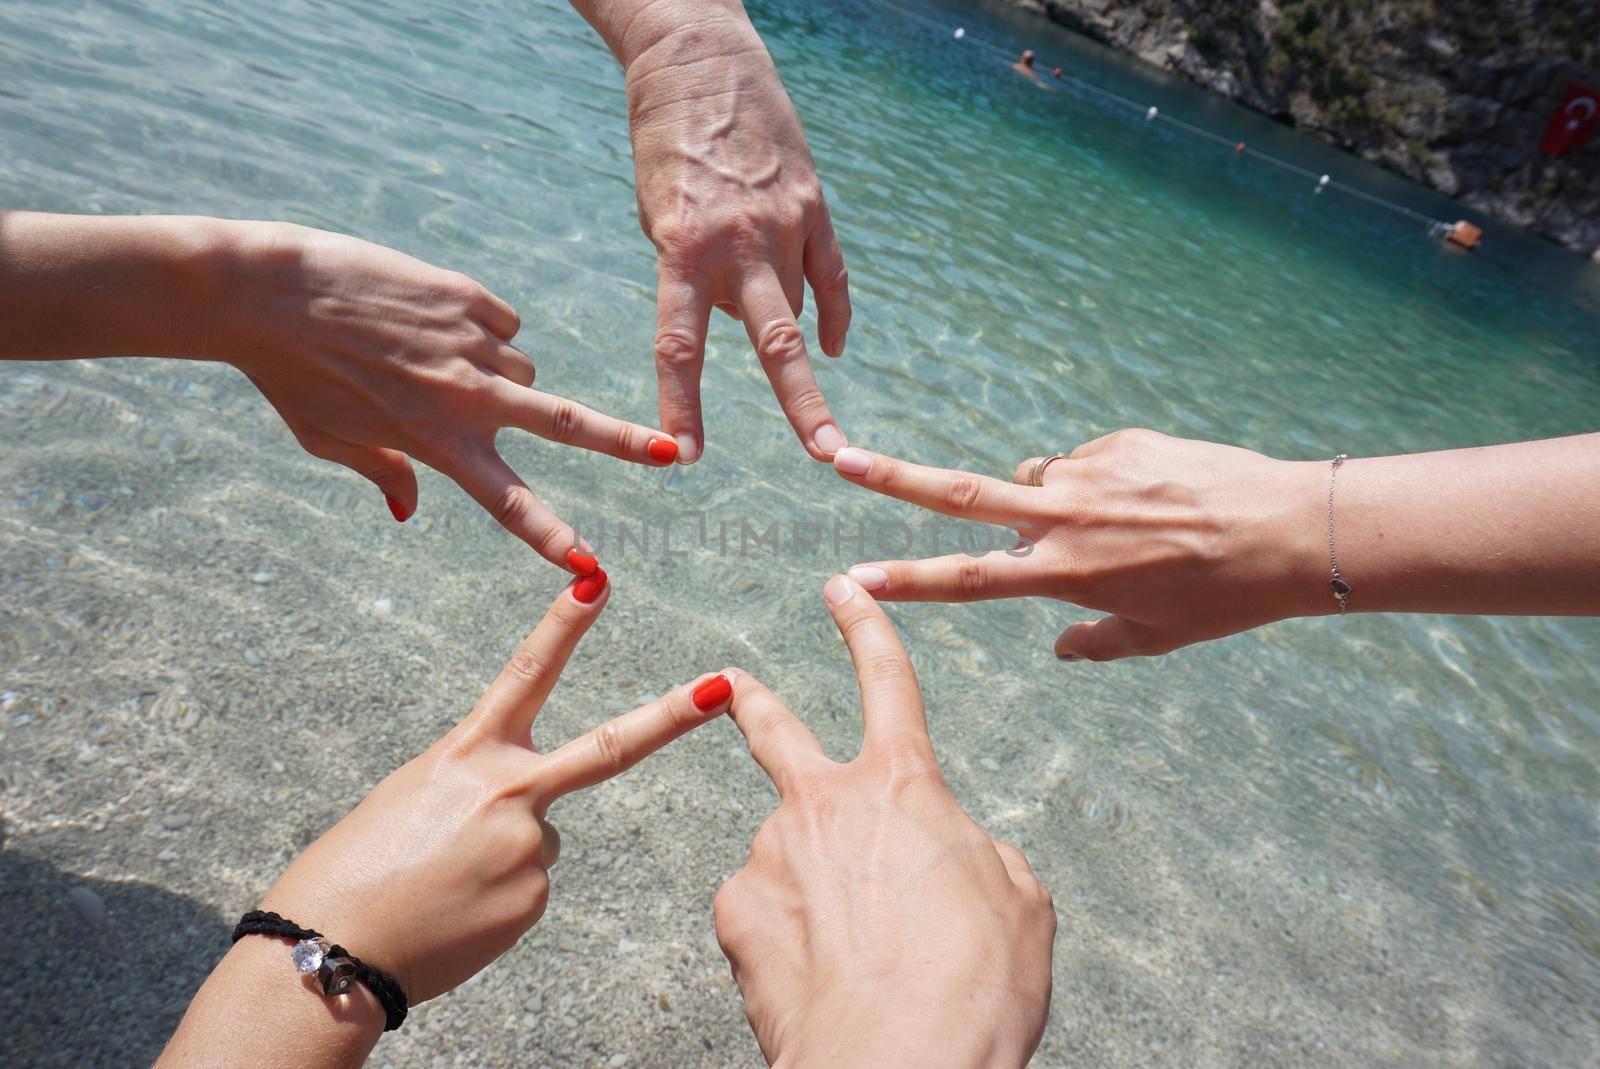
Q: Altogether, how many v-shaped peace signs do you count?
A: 5